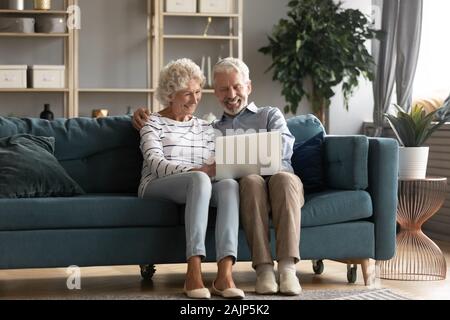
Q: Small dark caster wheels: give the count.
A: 3